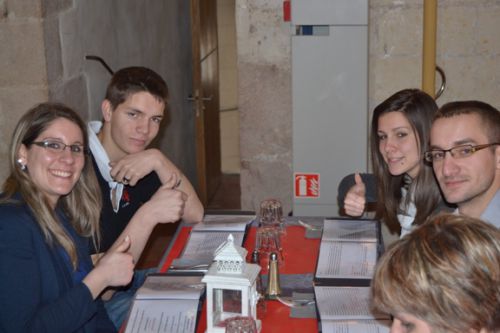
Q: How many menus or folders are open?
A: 4